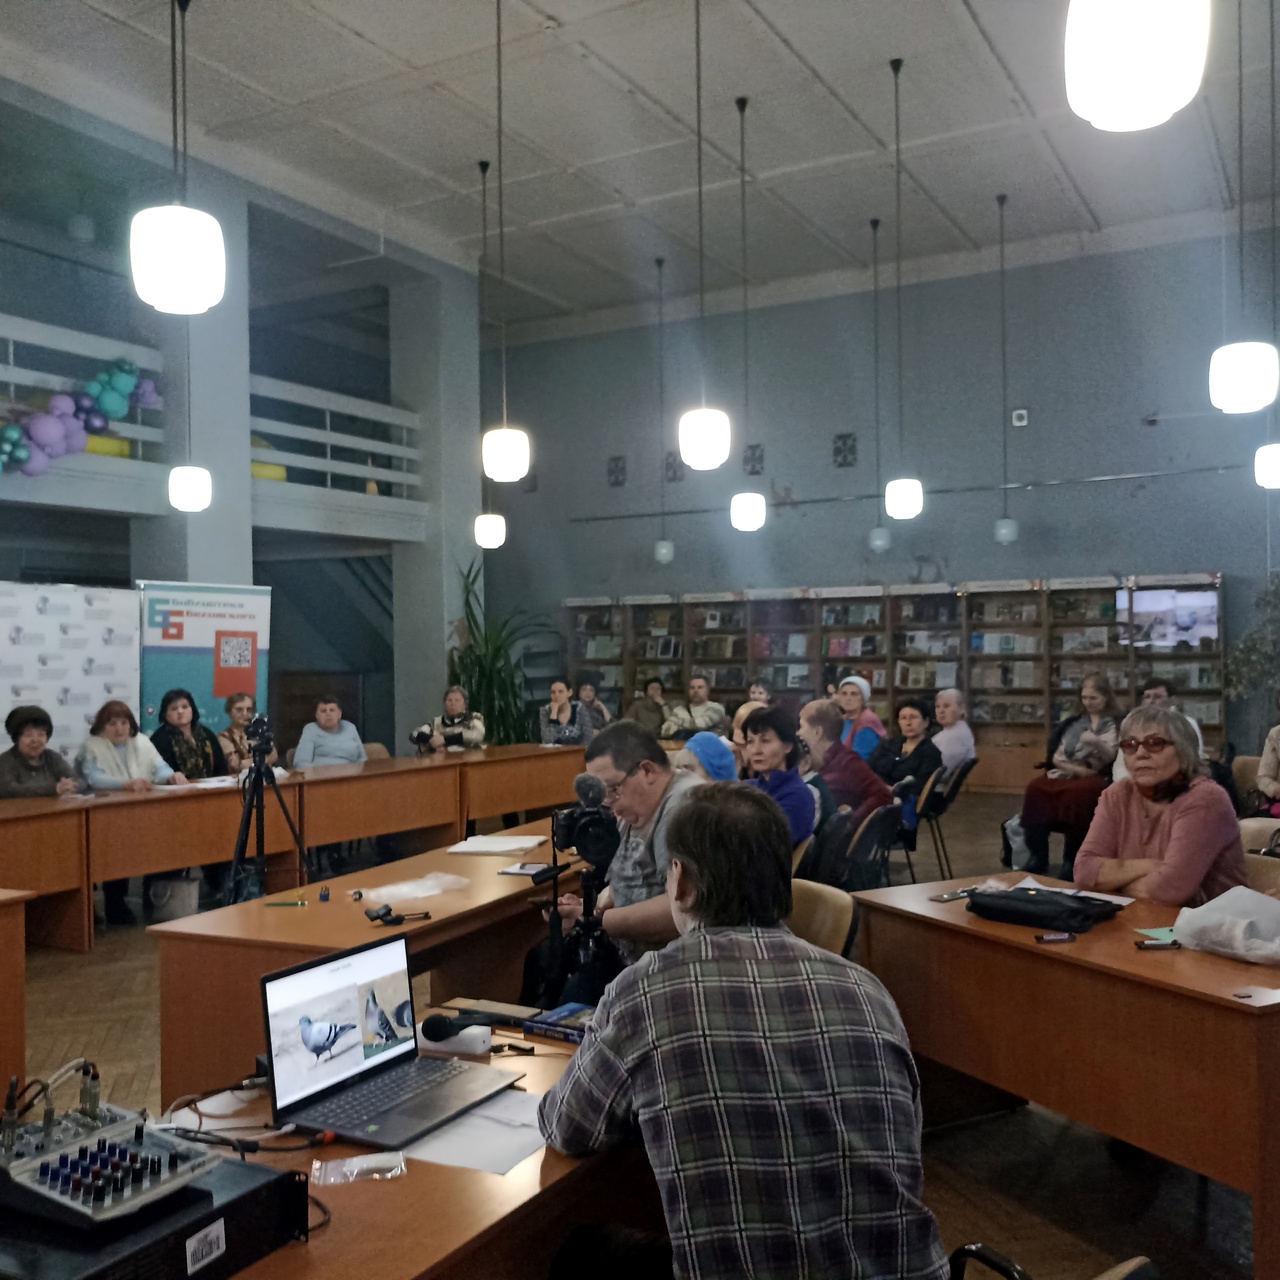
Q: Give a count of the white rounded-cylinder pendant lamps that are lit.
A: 10